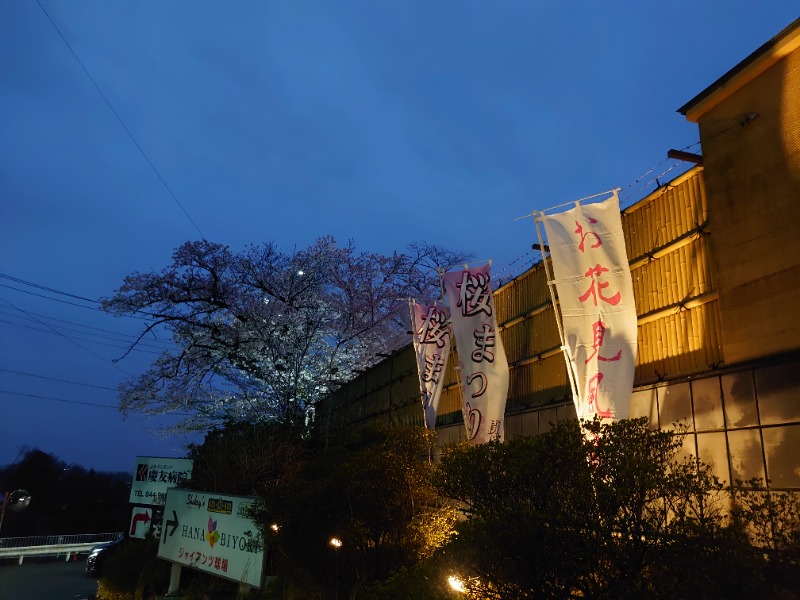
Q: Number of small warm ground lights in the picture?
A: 3